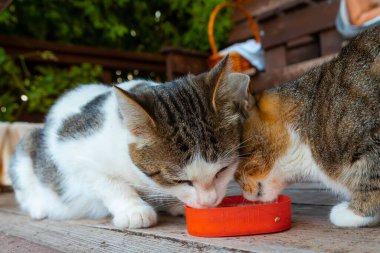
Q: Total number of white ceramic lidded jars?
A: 0